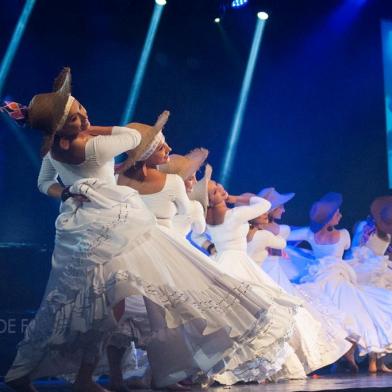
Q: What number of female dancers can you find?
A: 8